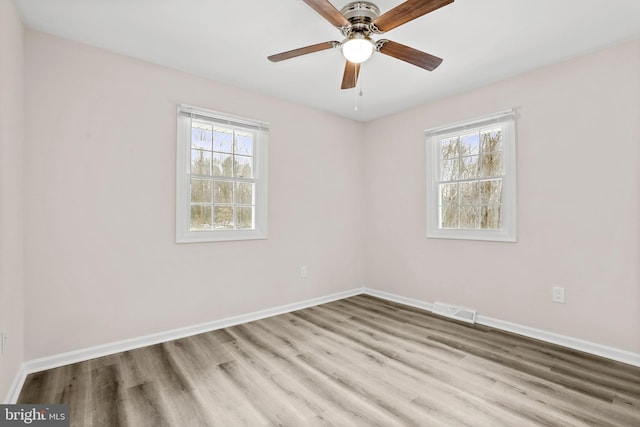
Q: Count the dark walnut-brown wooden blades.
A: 5